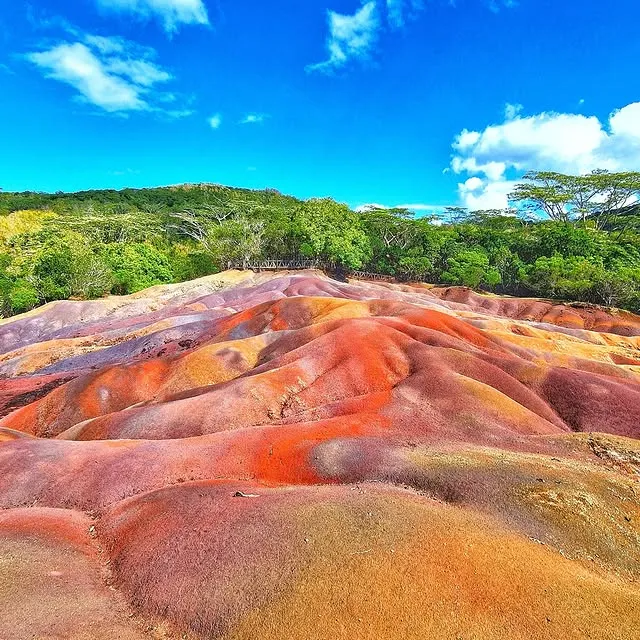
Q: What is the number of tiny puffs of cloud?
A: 2